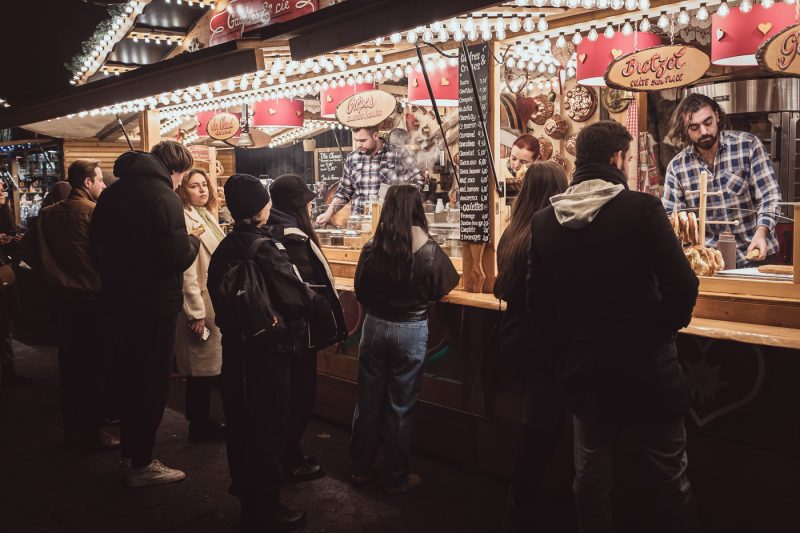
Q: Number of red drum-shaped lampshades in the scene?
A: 6